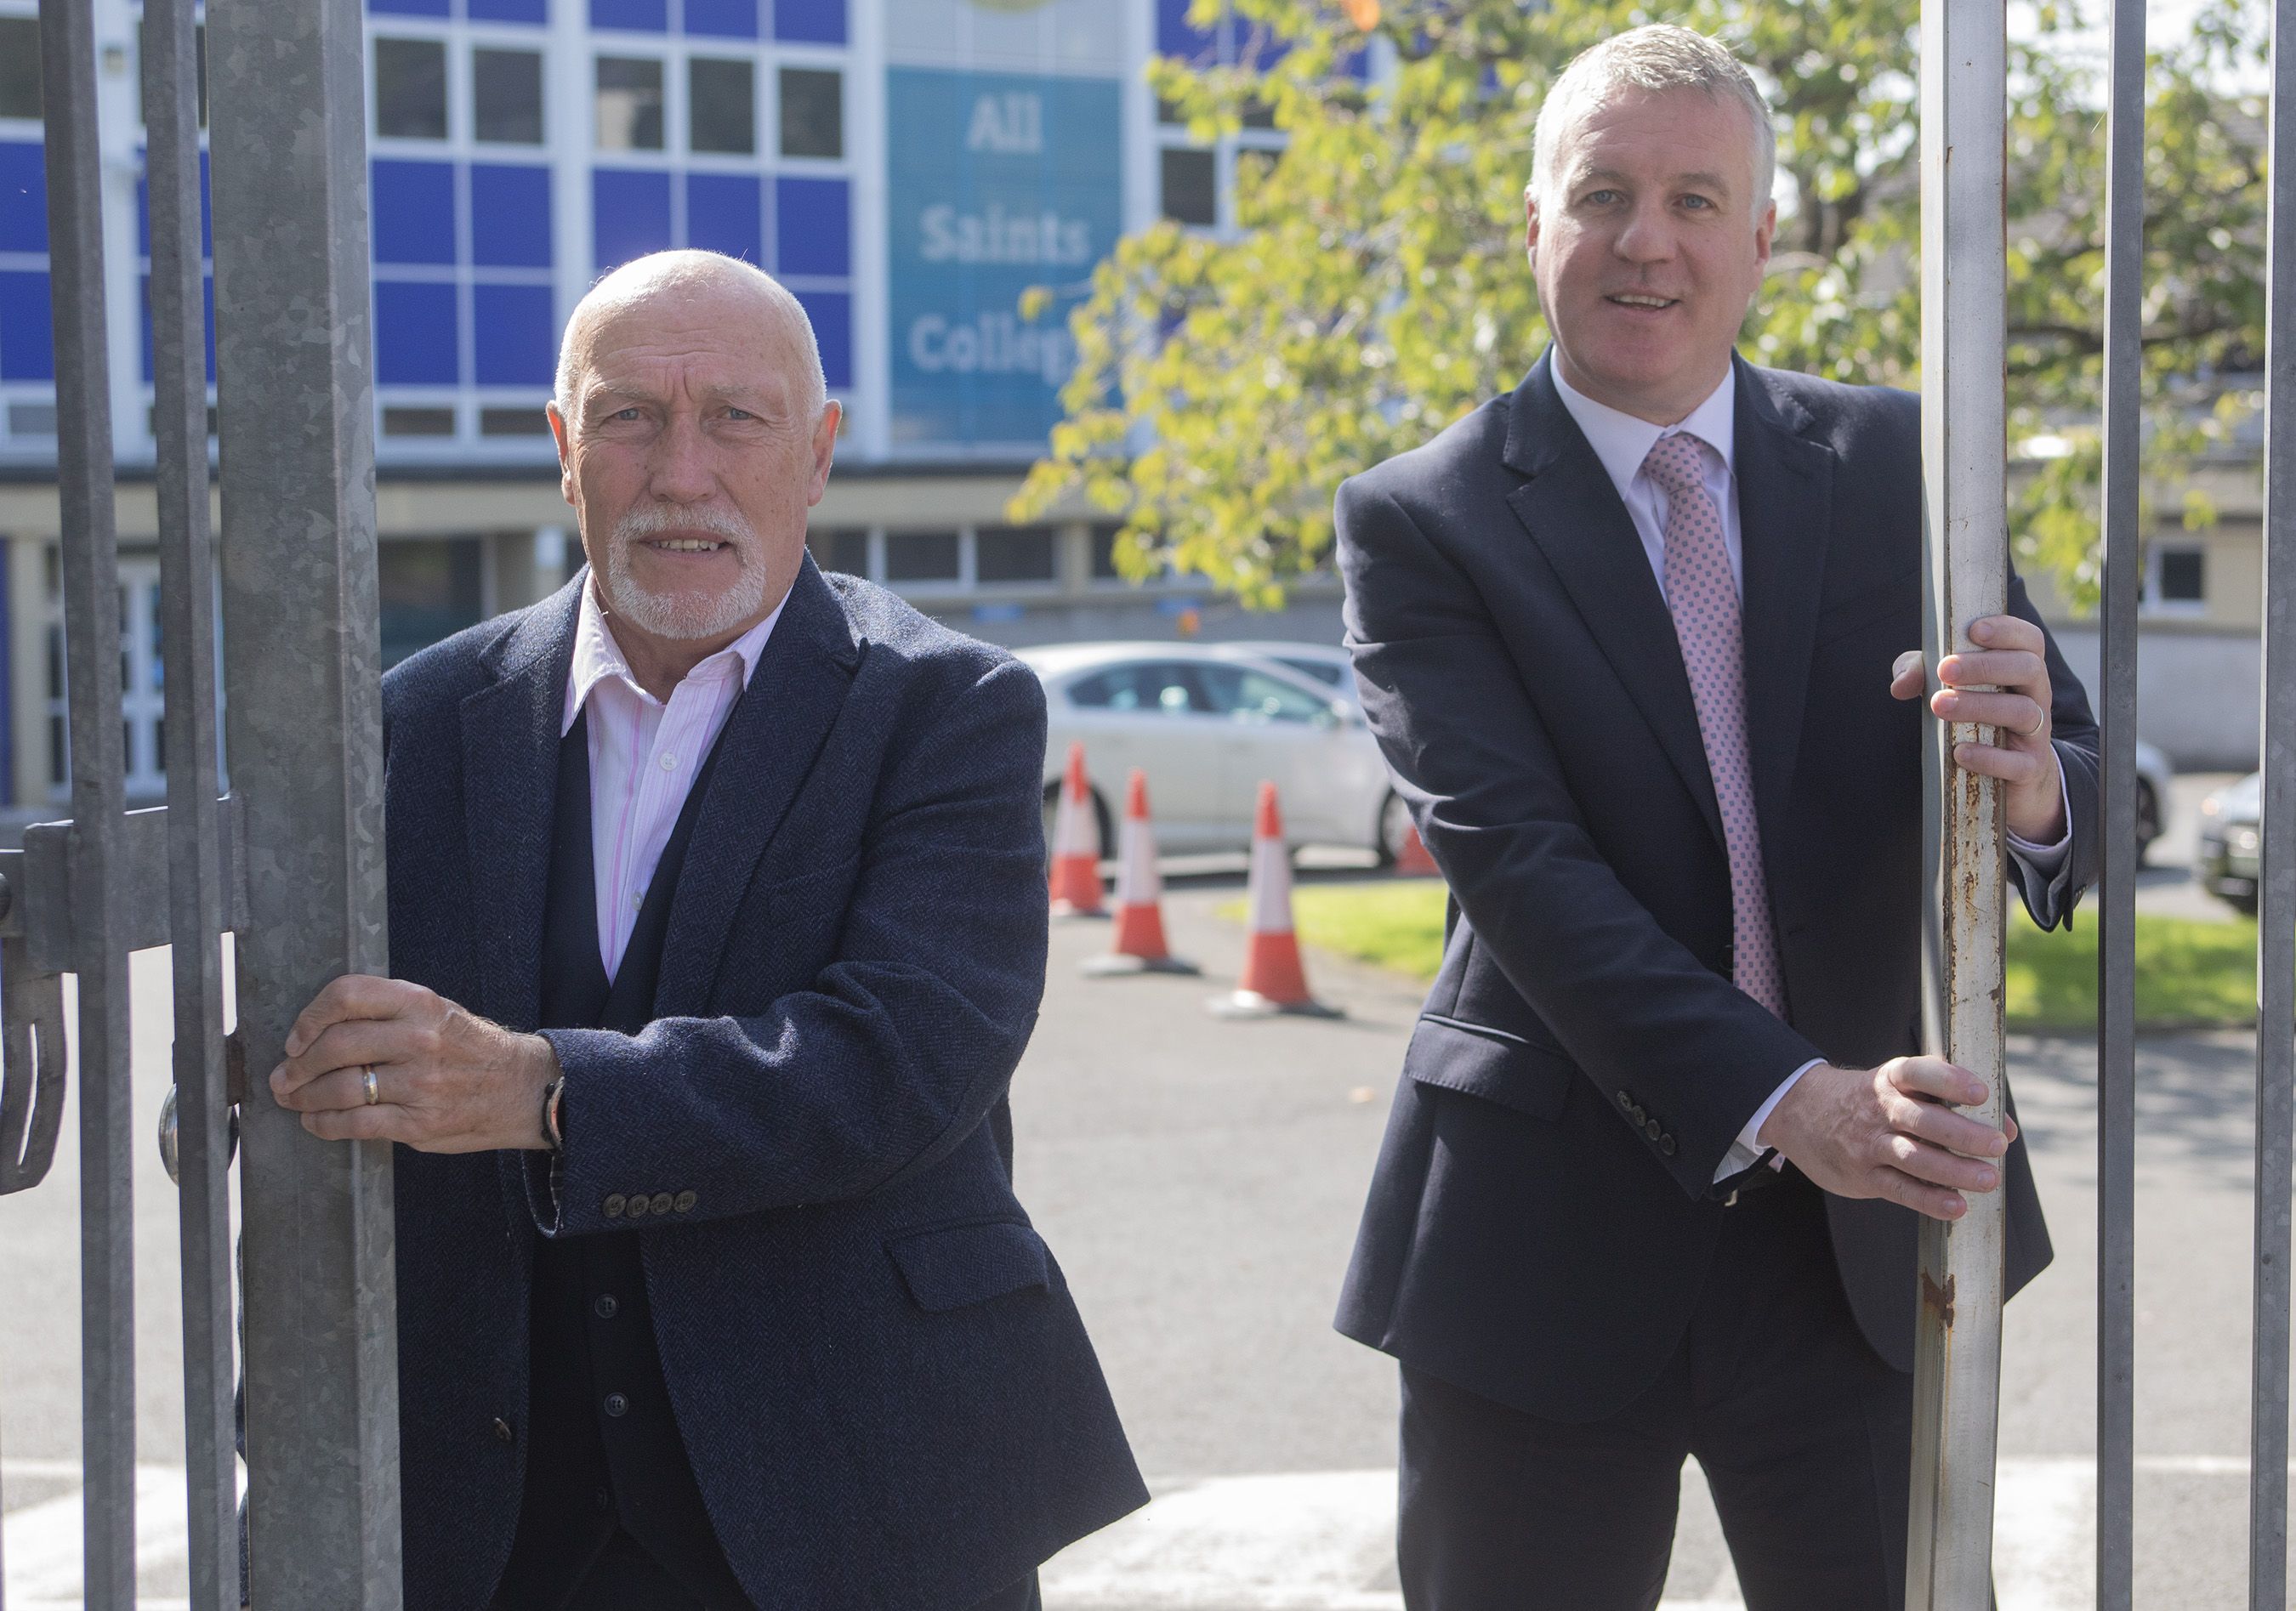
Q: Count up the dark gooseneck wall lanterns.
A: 0